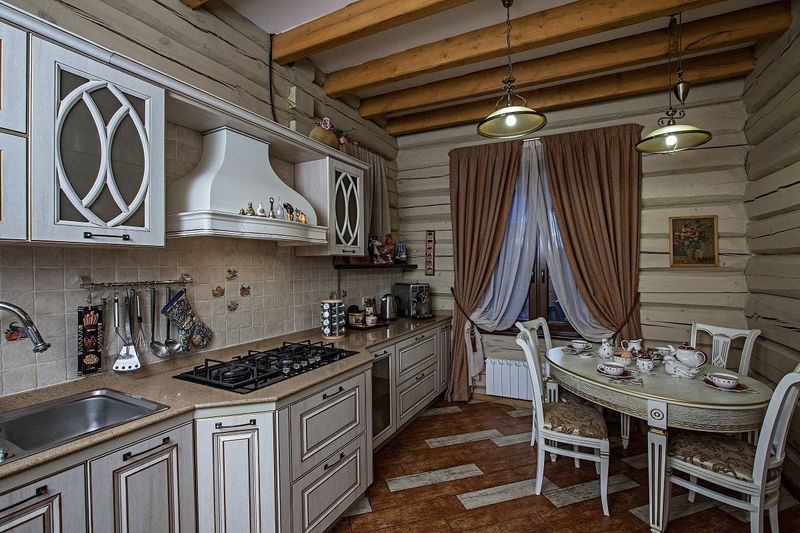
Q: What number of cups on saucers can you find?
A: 3